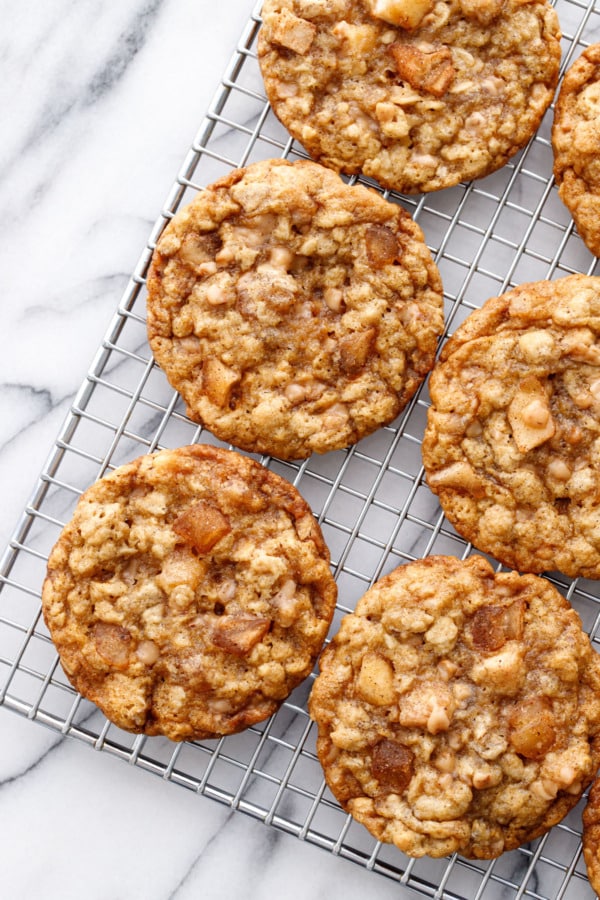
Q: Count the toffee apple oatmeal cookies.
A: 7